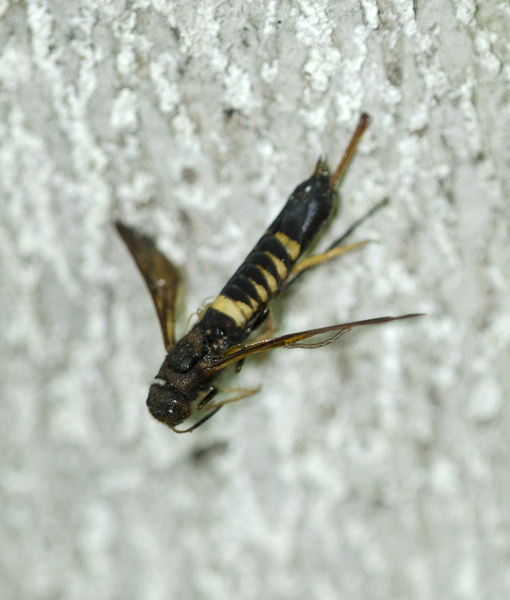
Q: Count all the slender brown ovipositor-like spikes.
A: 1